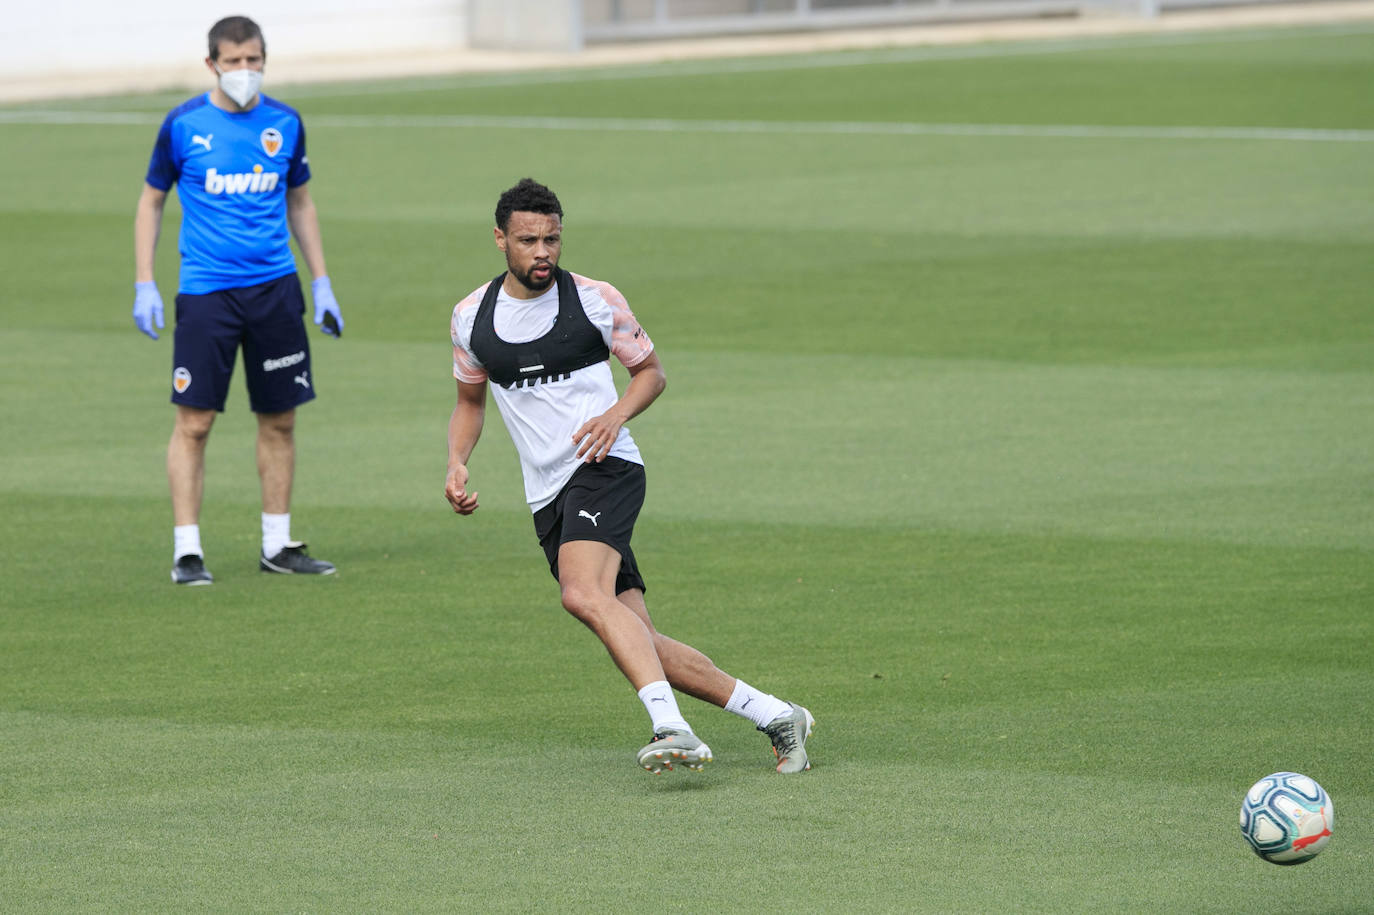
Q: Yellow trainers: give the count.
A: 0